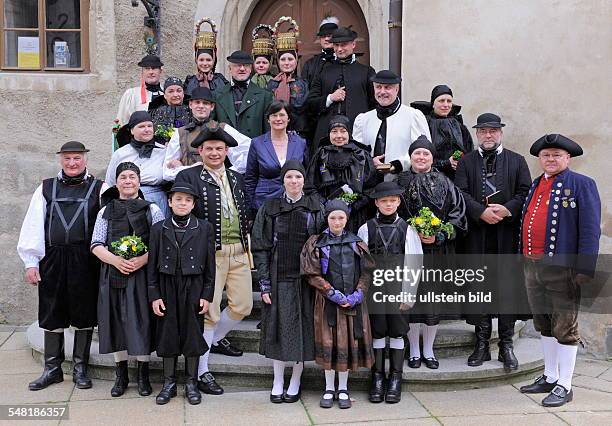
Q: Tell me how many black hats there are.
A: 12